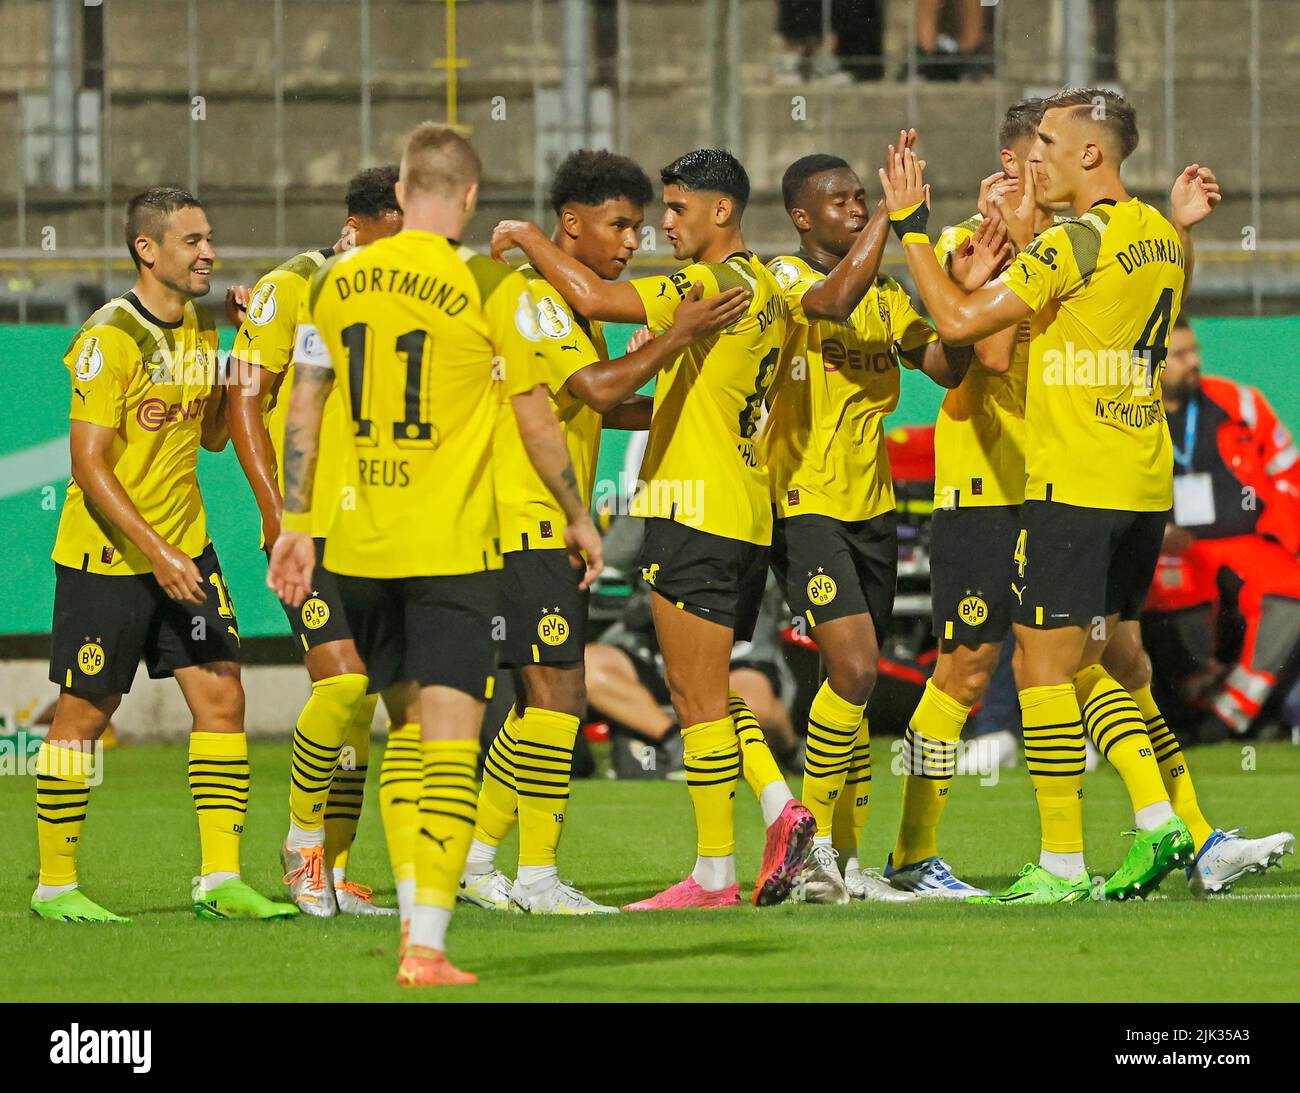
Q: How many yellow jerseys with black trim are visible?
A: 8